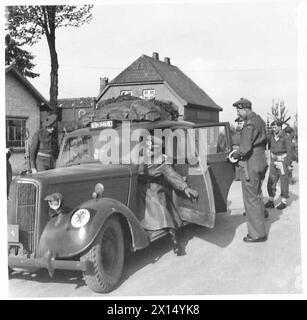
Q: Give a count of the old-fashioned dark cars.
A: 1